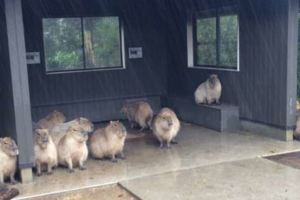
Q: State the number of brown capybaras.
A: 9